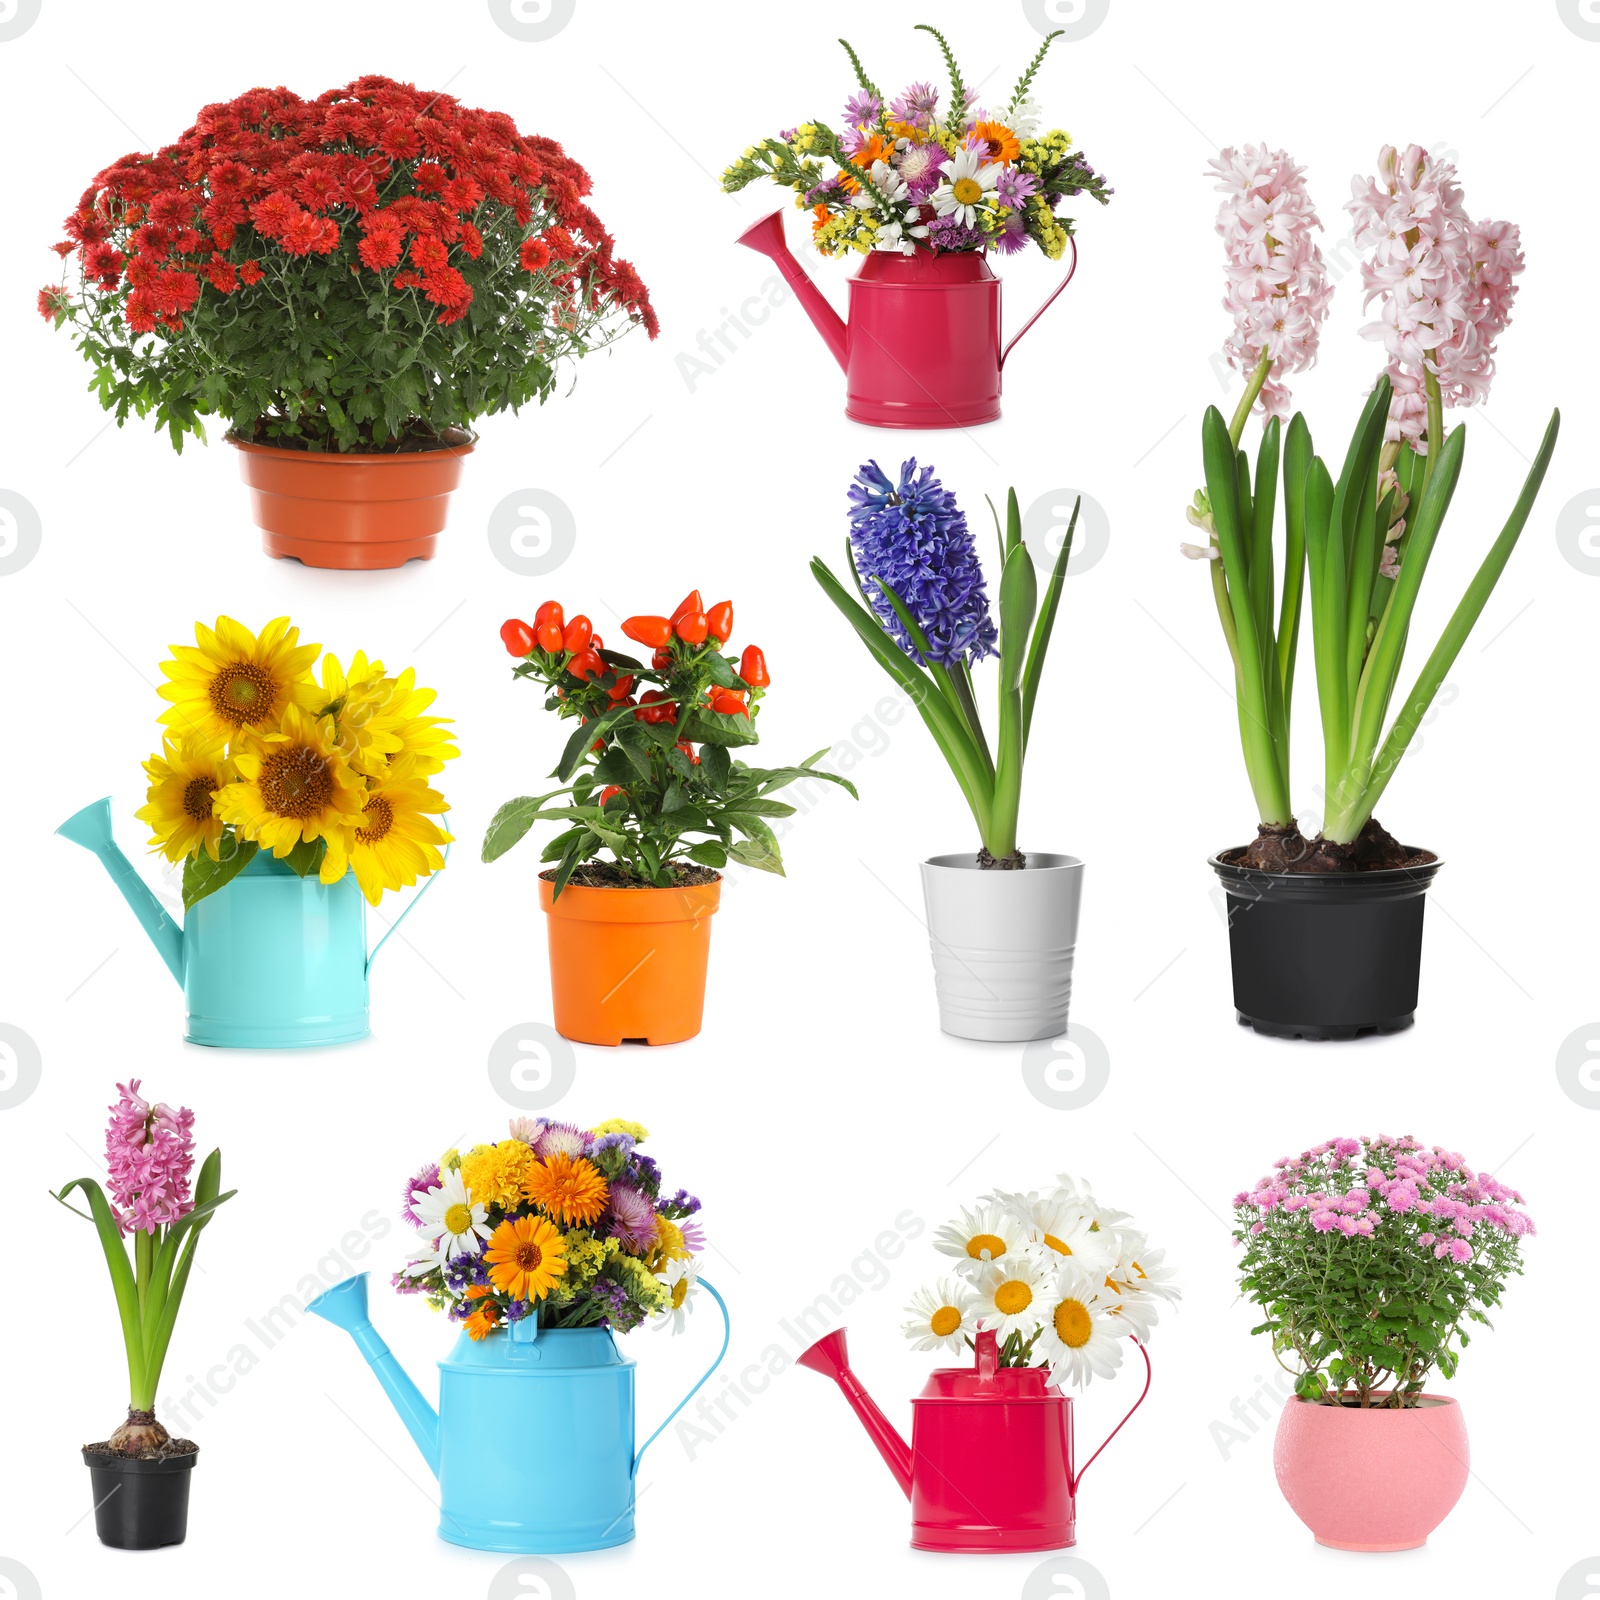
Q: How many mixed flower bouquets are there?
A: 2